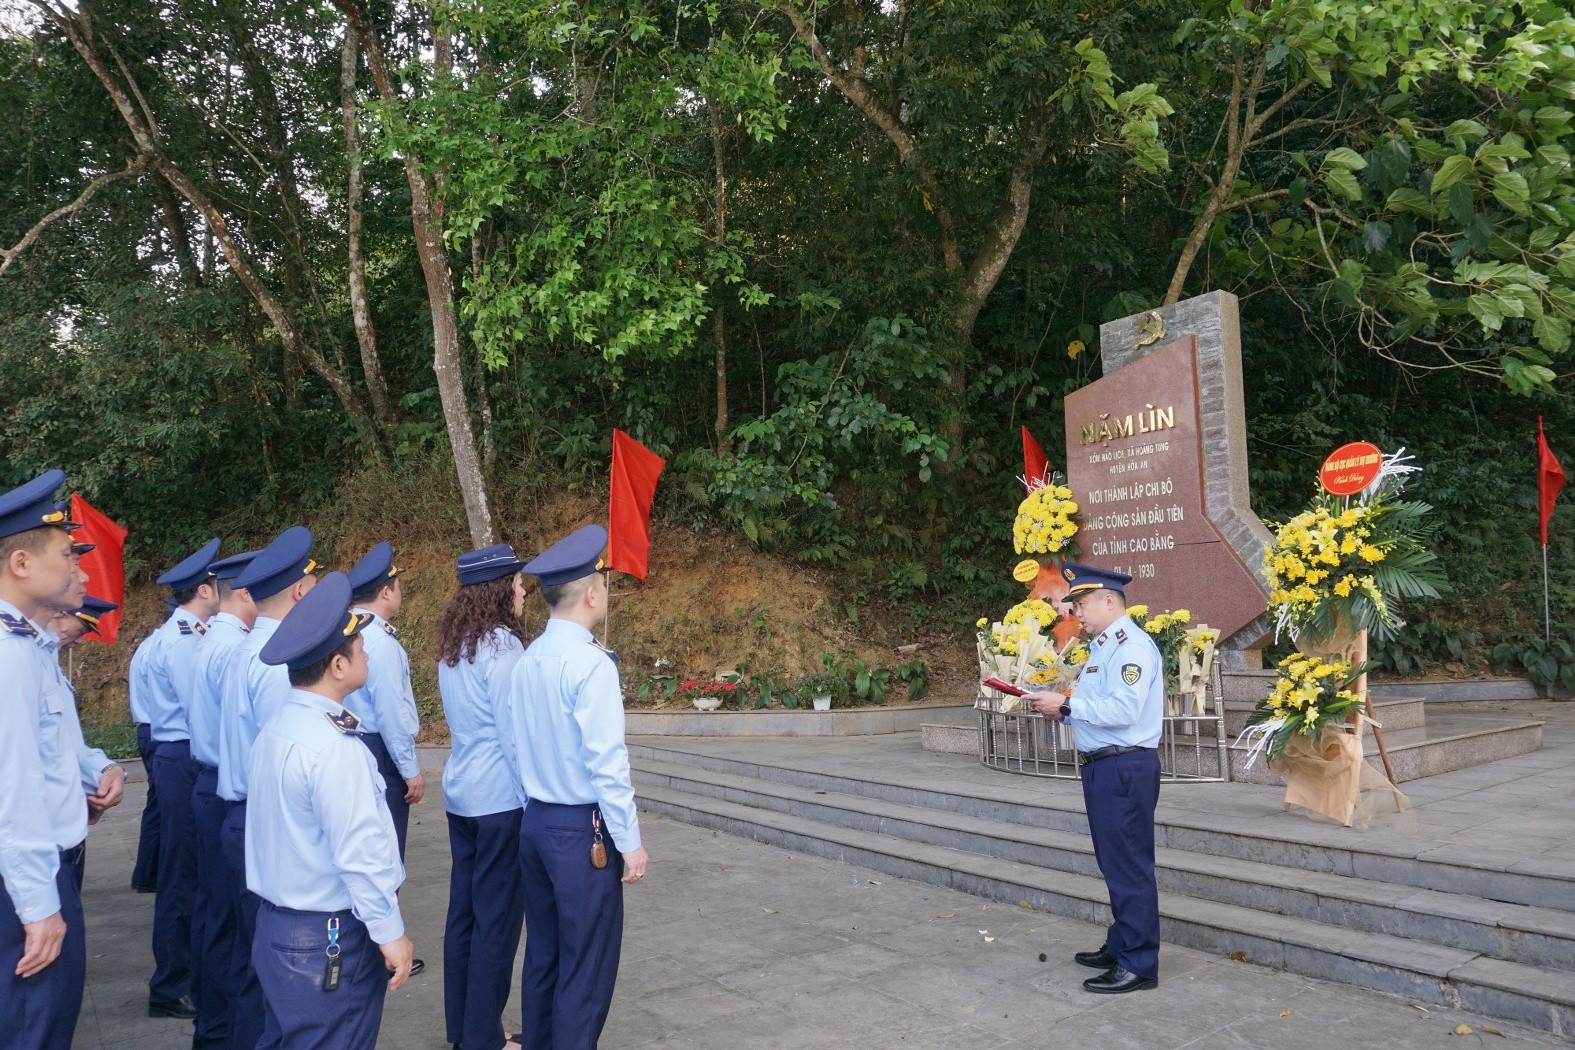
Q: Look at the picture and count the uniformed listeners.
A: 11